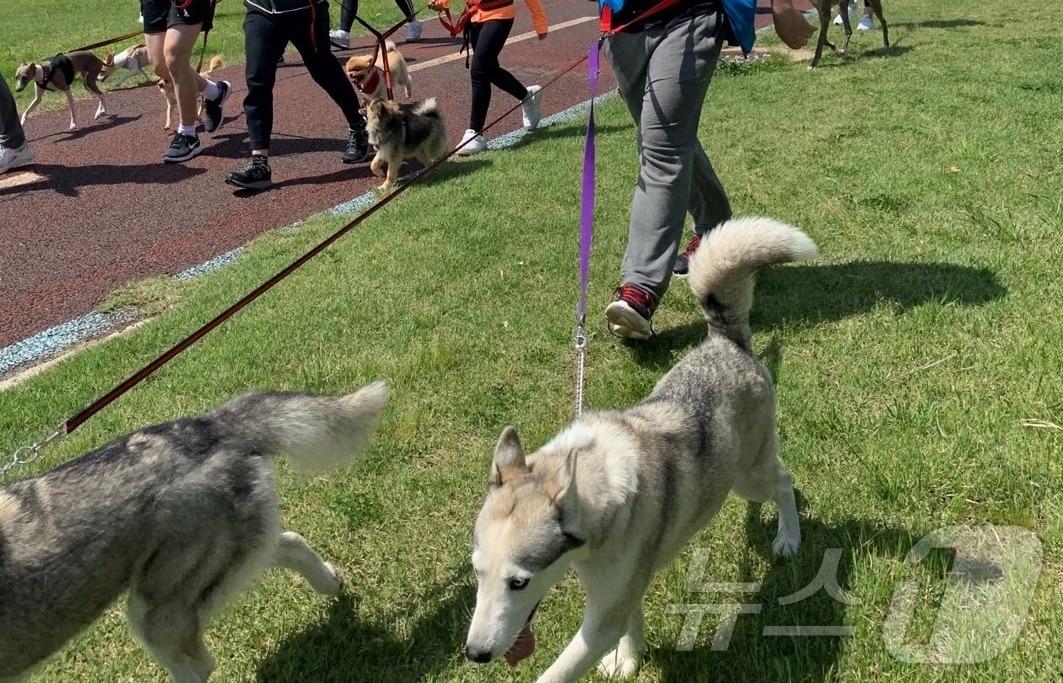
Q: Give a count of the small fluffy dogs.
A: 2